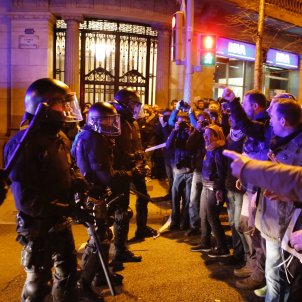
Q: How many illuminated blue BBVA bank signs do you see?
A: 2